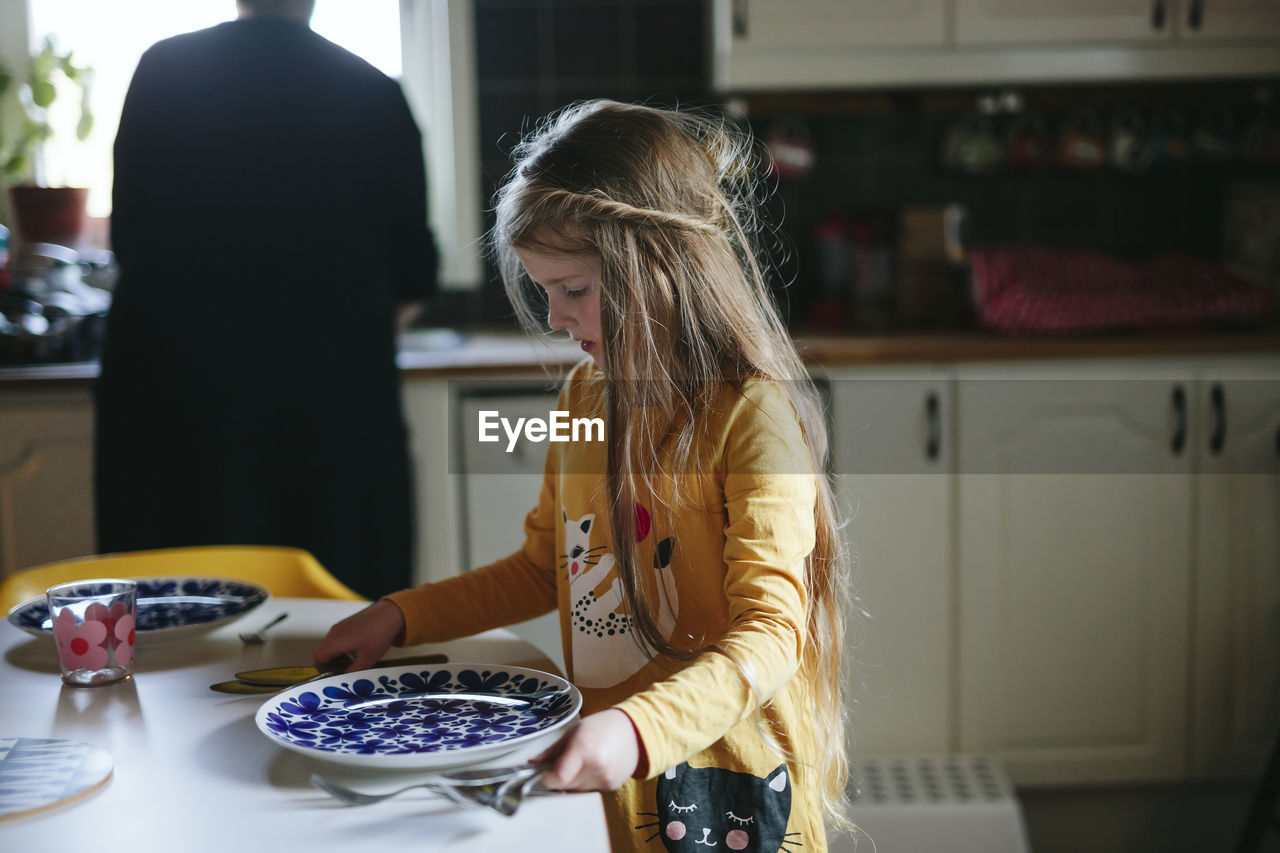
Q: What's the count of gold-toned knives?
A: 2